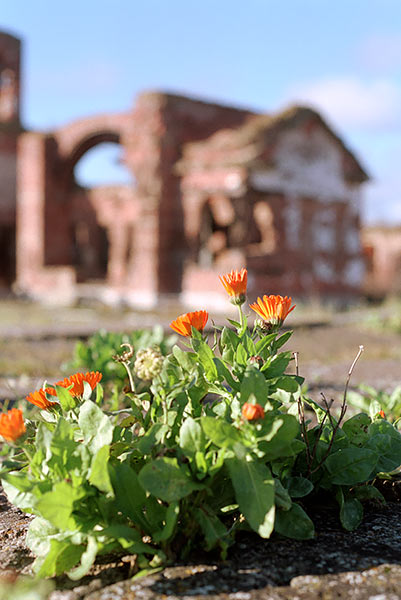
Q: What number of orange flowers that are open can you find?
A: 6